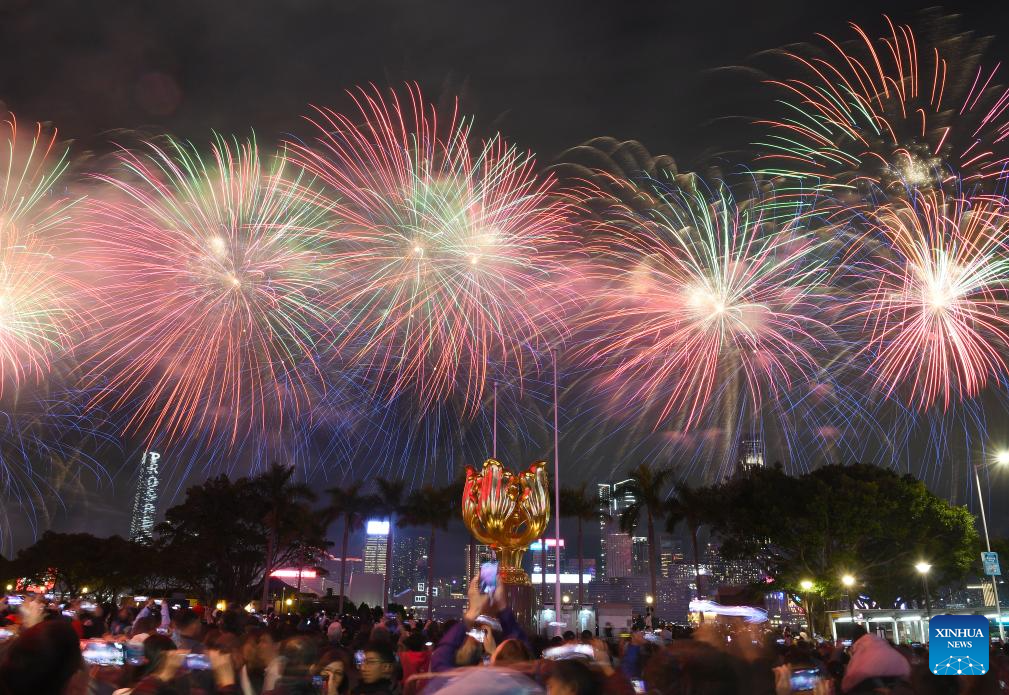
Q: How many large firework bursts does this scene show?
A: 6